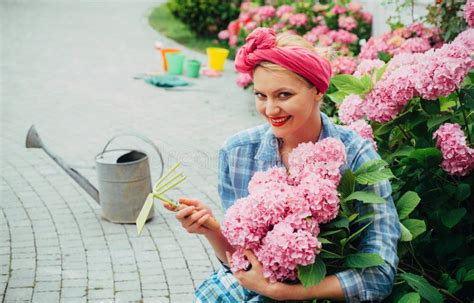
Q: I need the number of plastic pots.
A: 4